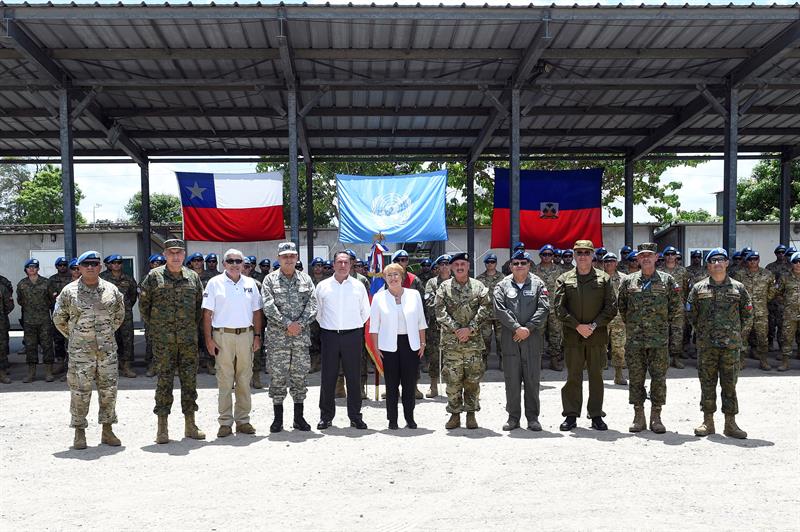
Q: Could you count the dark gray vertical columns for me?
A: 9